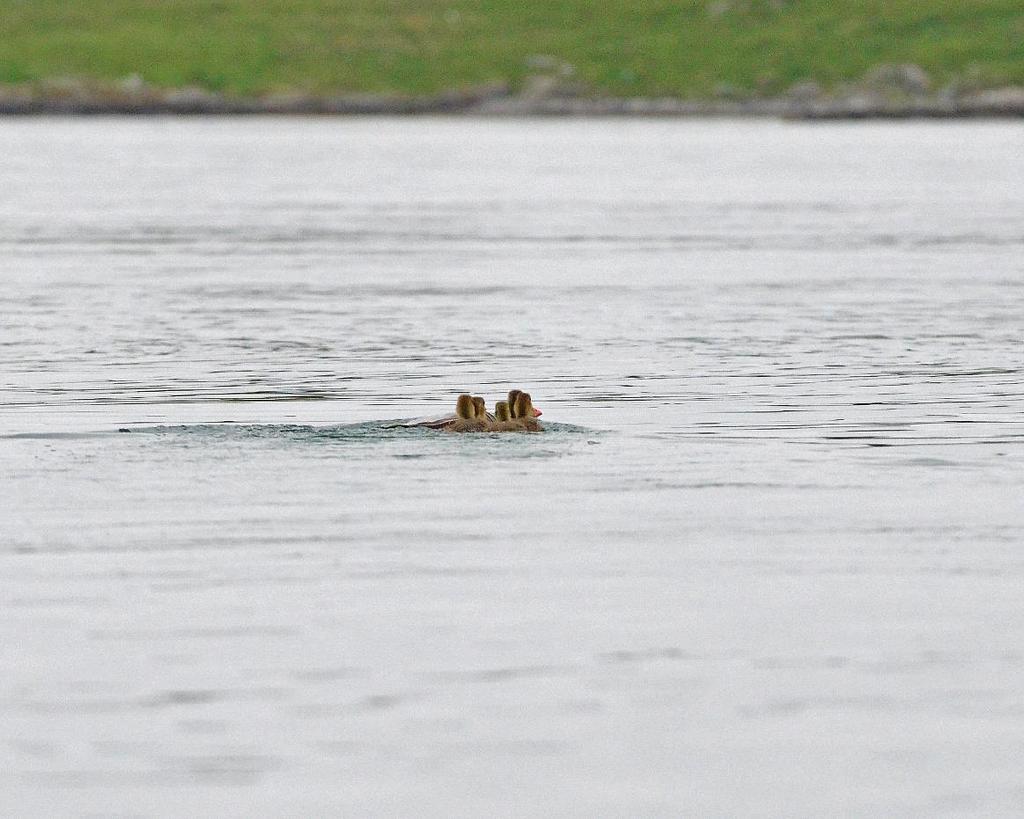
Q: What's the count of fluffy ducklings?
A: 5